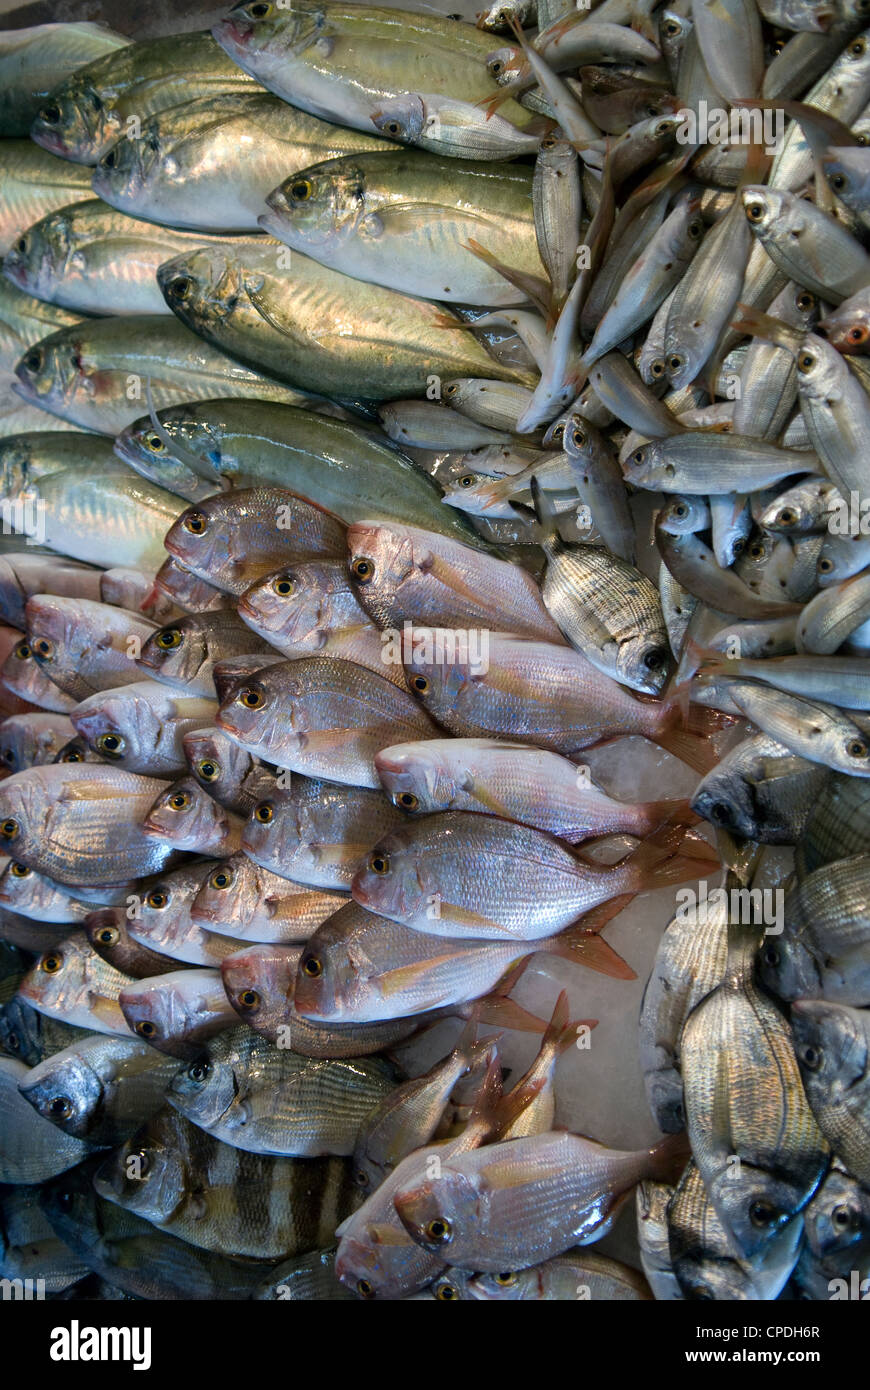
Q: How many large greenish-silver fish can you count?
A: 12